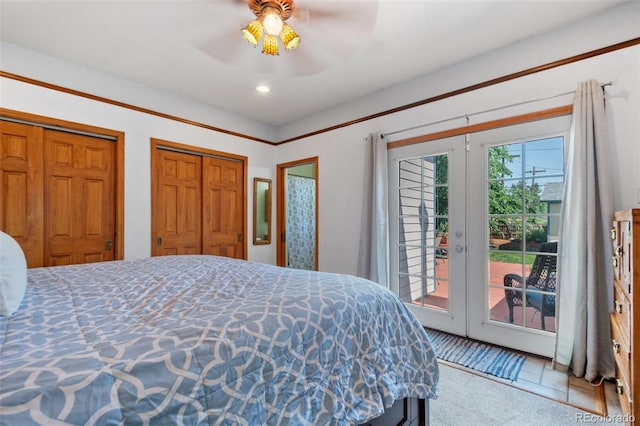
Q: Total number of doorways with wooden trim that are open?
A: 1